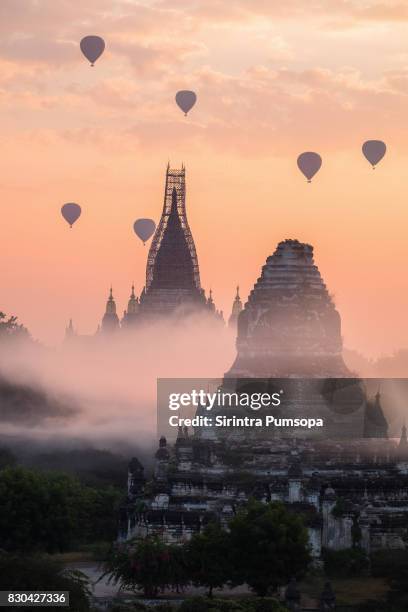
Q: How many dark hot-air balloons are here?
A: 6